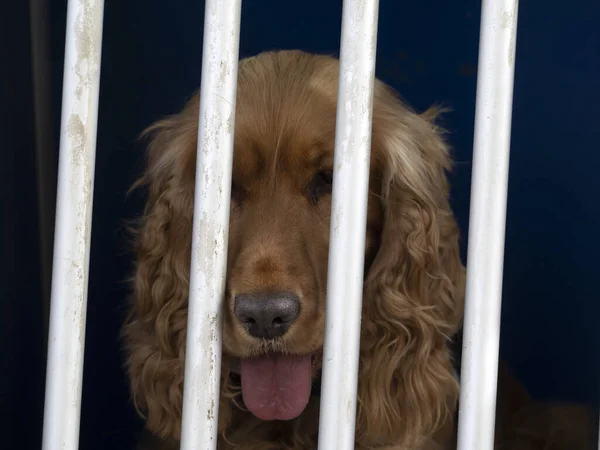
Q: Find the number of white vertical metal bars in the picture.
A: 4